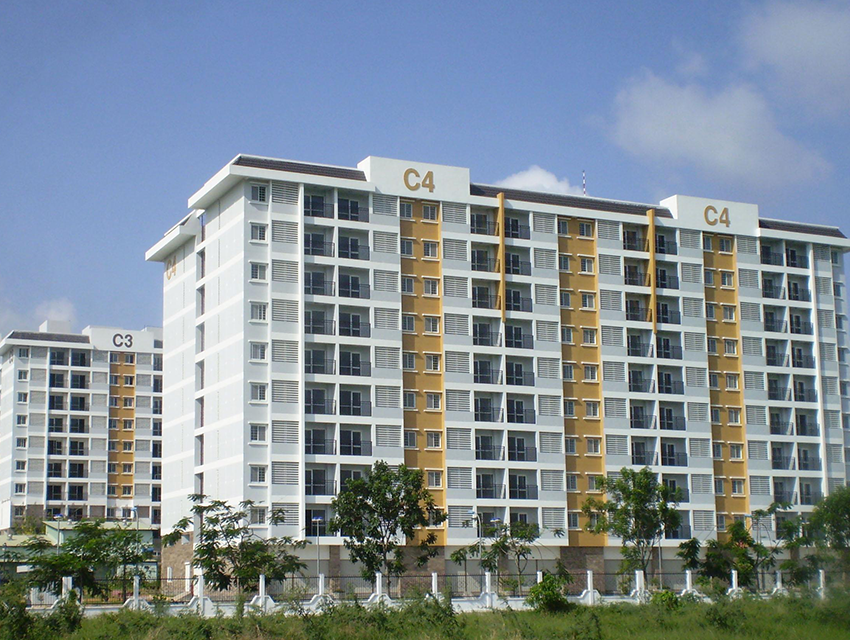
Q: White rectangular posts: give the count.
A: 15